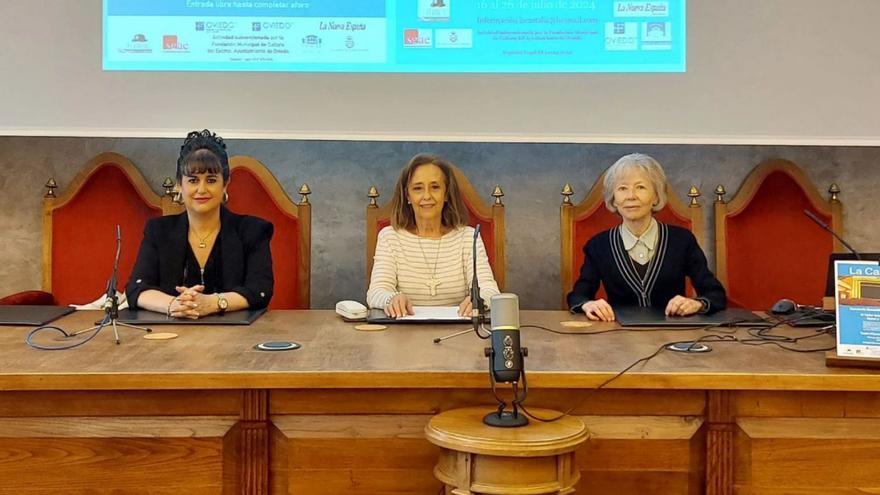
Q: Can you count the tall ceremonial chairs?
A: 5